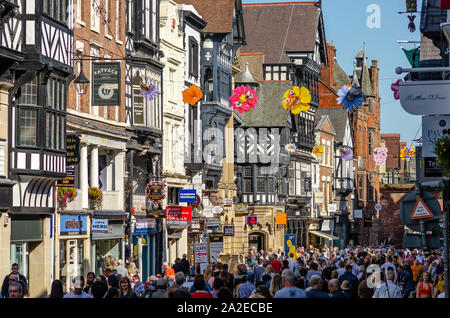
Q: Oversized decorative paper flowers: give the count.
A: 11